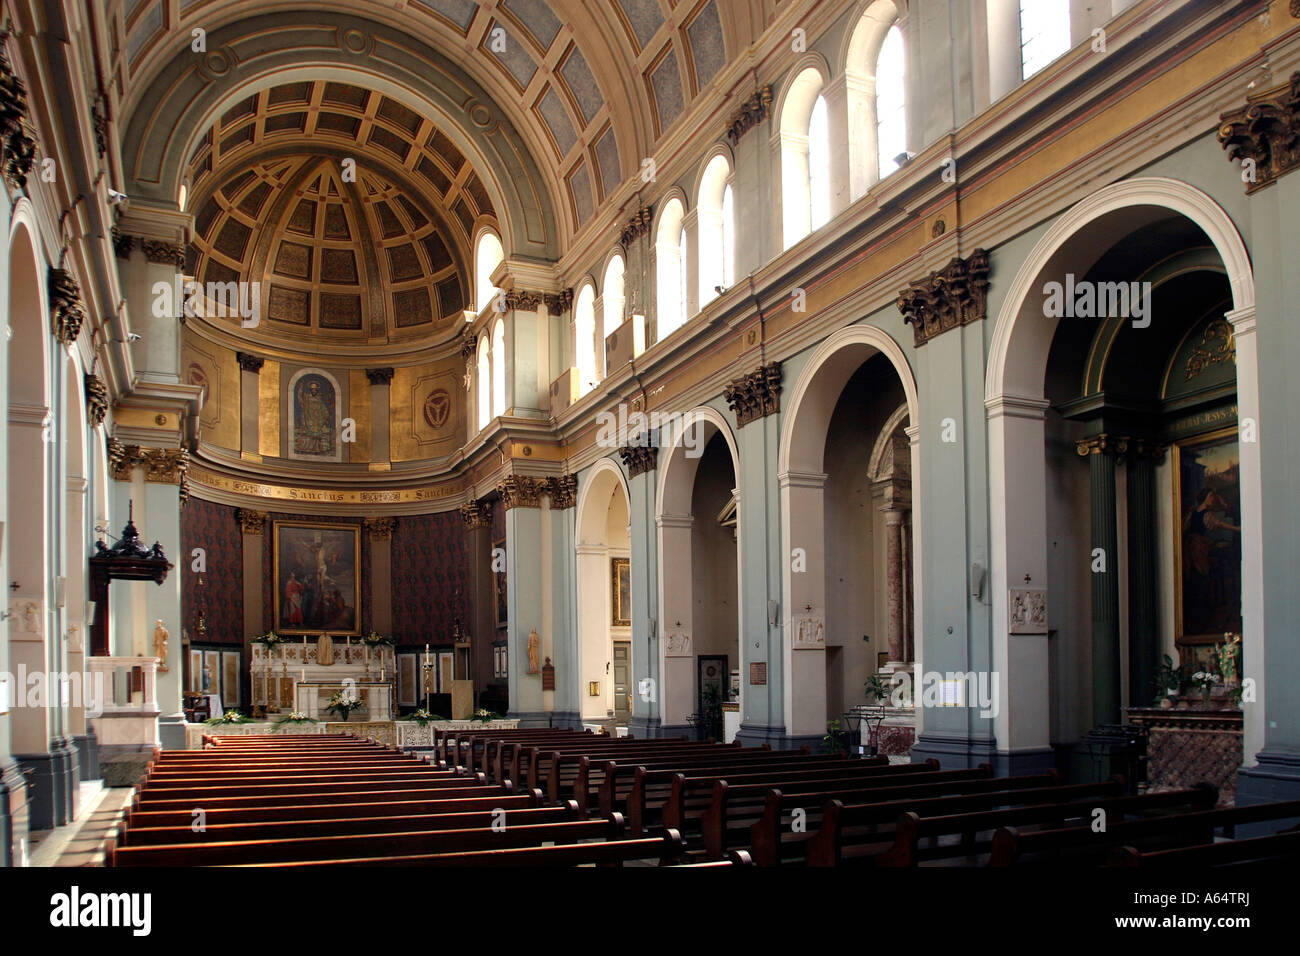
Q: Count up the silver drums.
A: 0